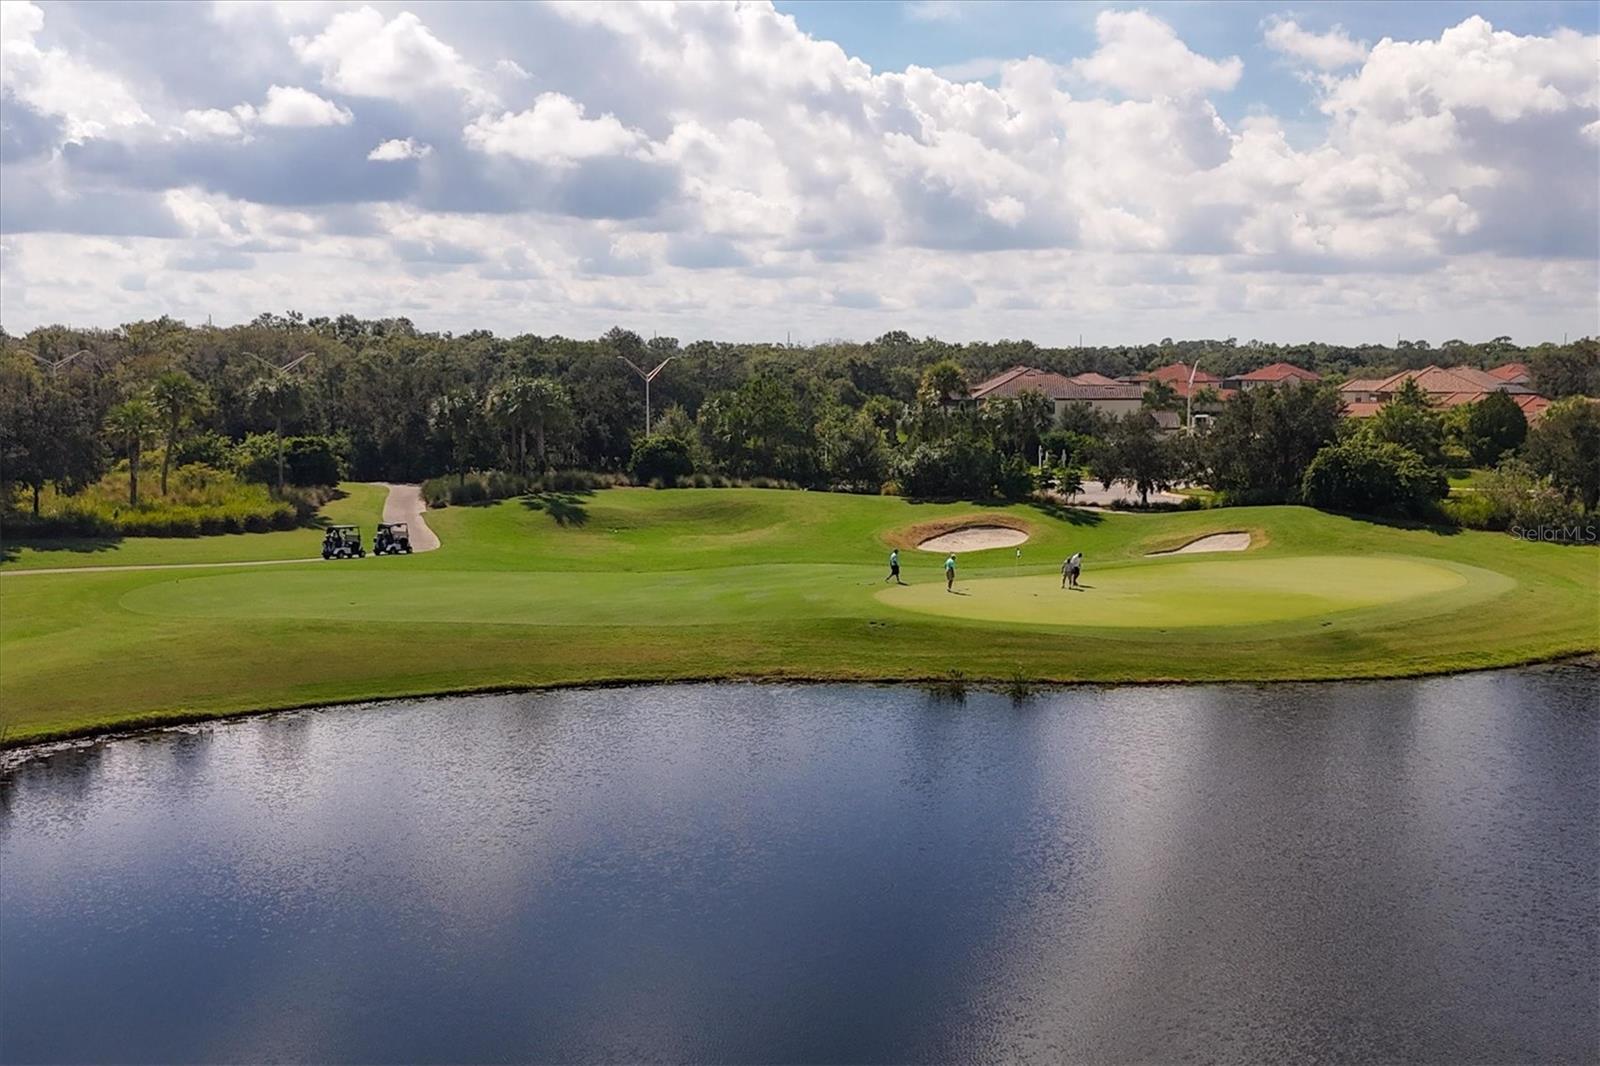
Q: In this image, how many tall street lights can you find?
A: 4